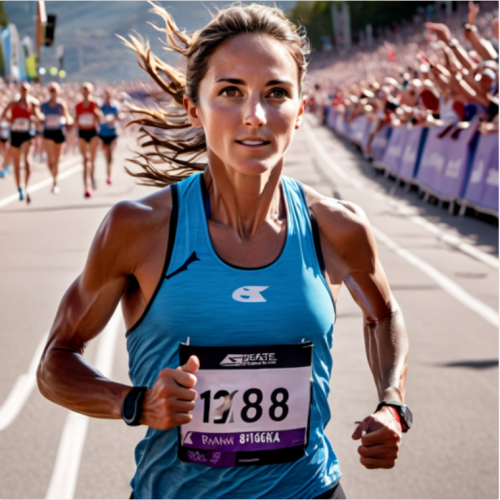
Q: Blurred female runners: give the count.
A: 4